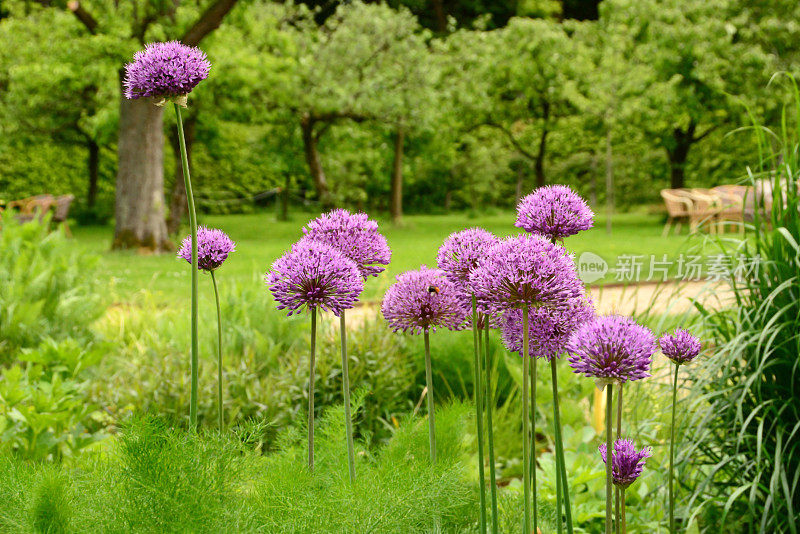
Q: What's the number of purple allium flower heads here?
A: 12